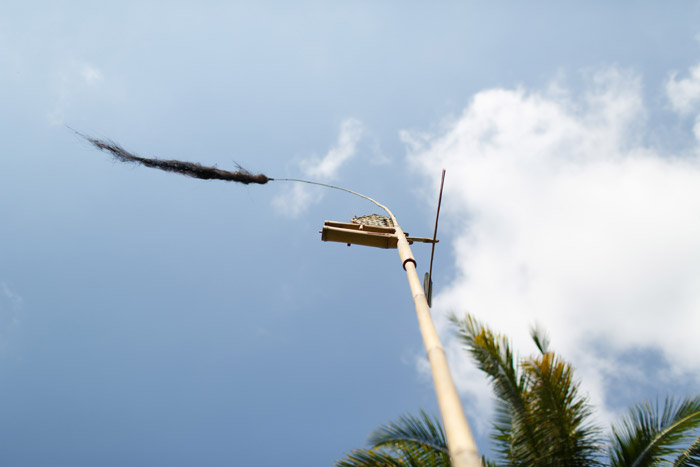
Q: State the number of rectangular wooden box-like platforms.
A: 1